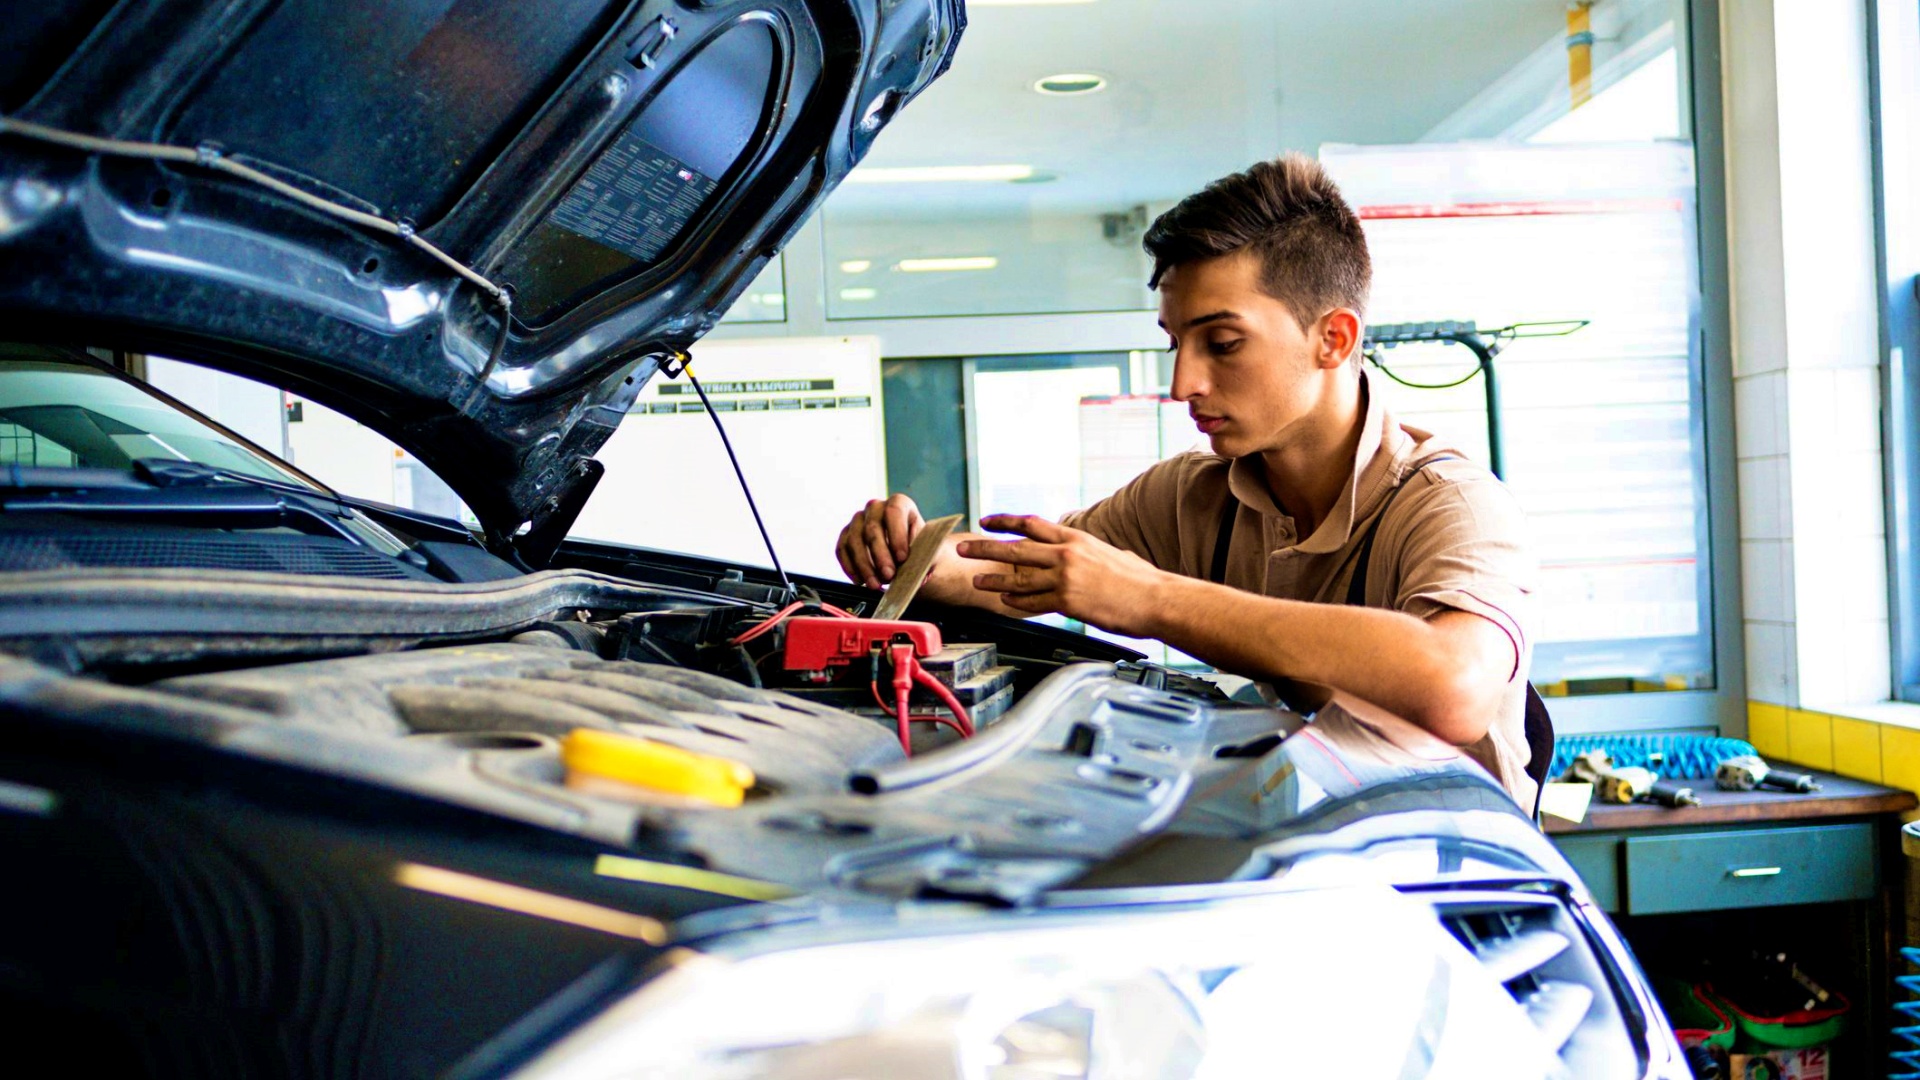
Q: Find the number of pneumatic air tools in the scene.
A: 2